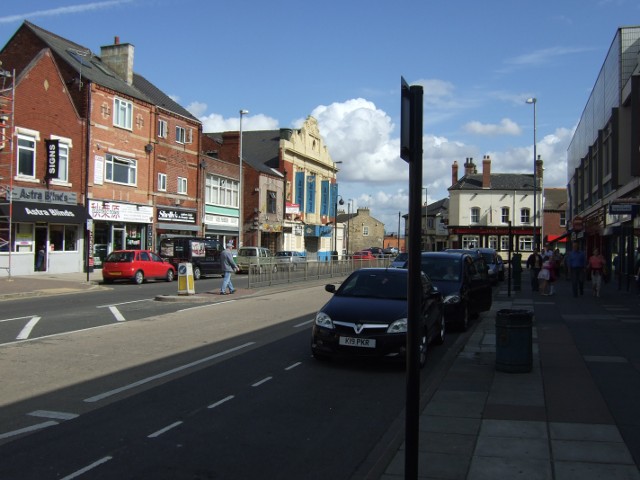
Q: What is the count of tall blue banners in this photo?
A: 4